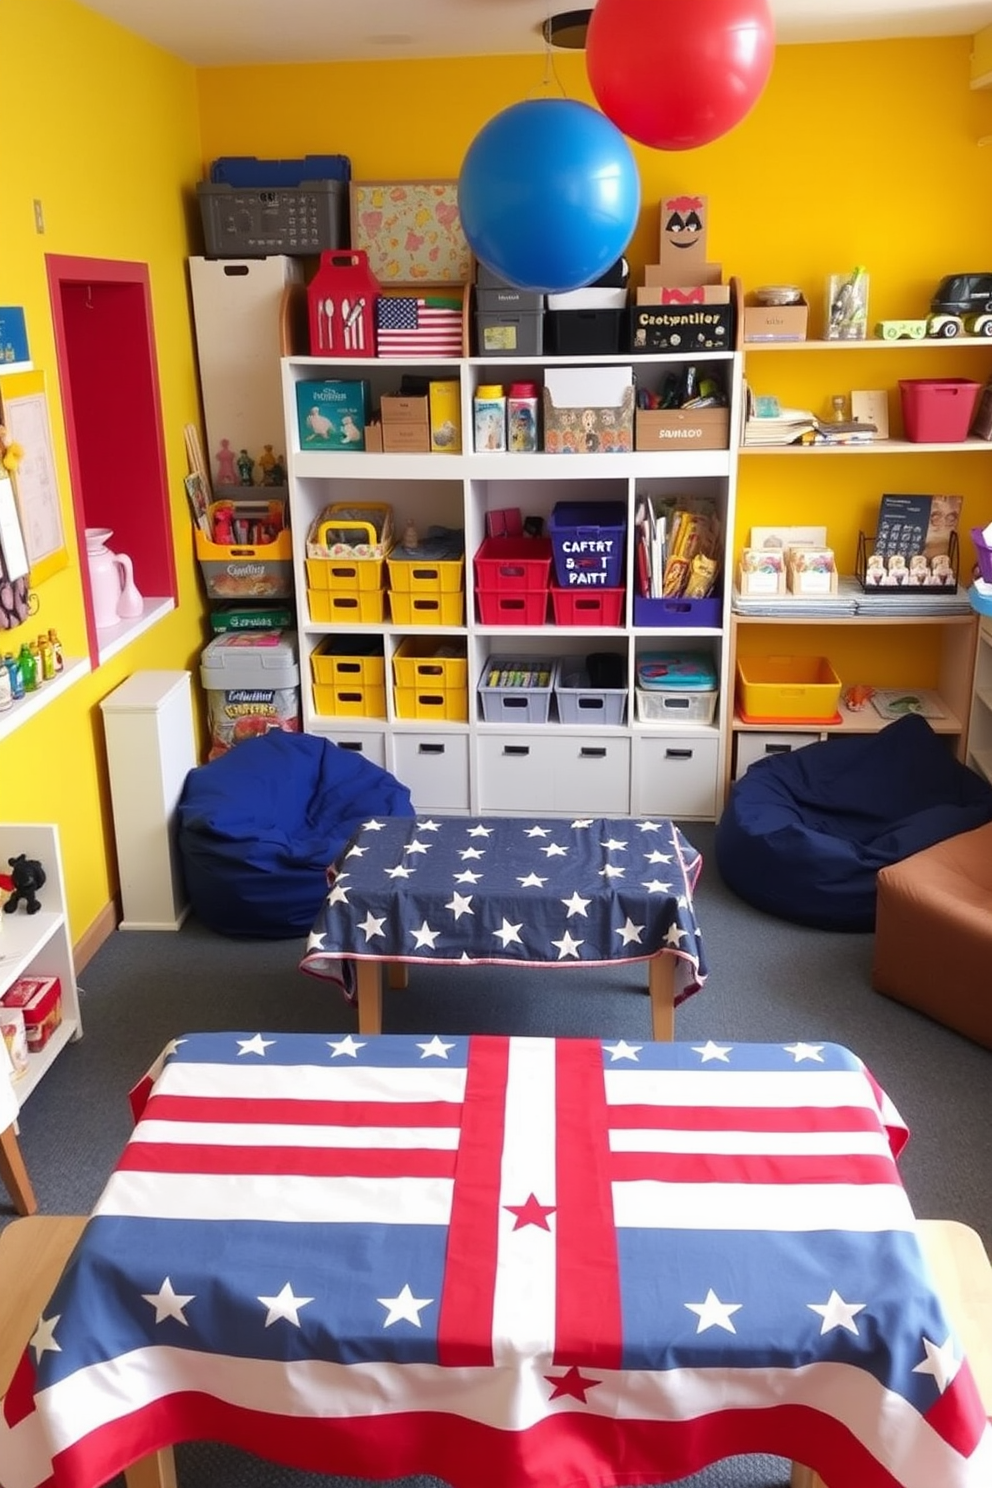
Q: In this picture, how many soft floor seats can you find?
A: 3